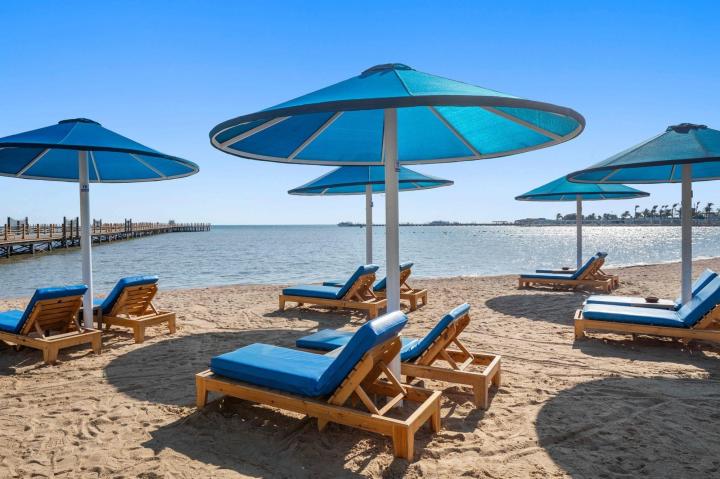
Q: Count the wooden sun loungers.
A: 10